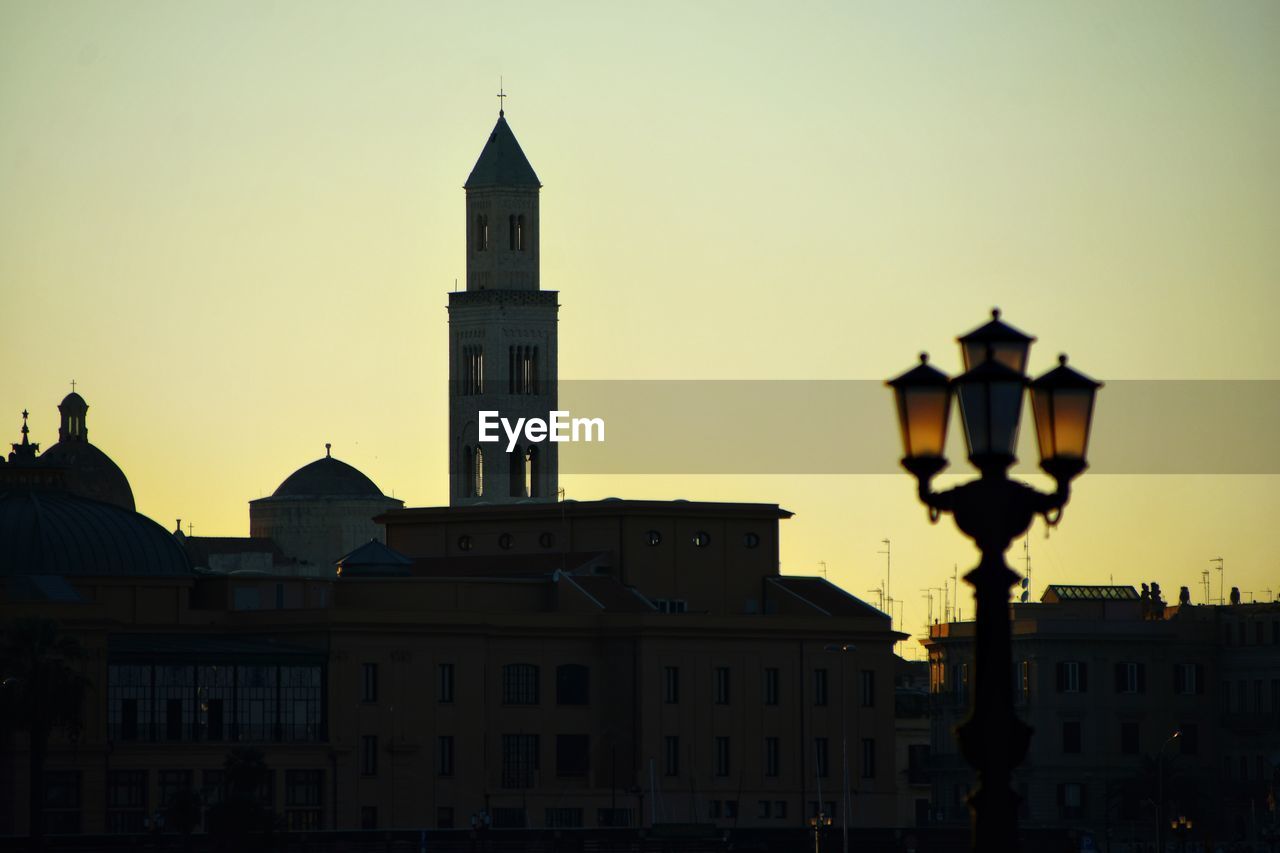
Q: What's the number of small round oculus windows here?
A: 6